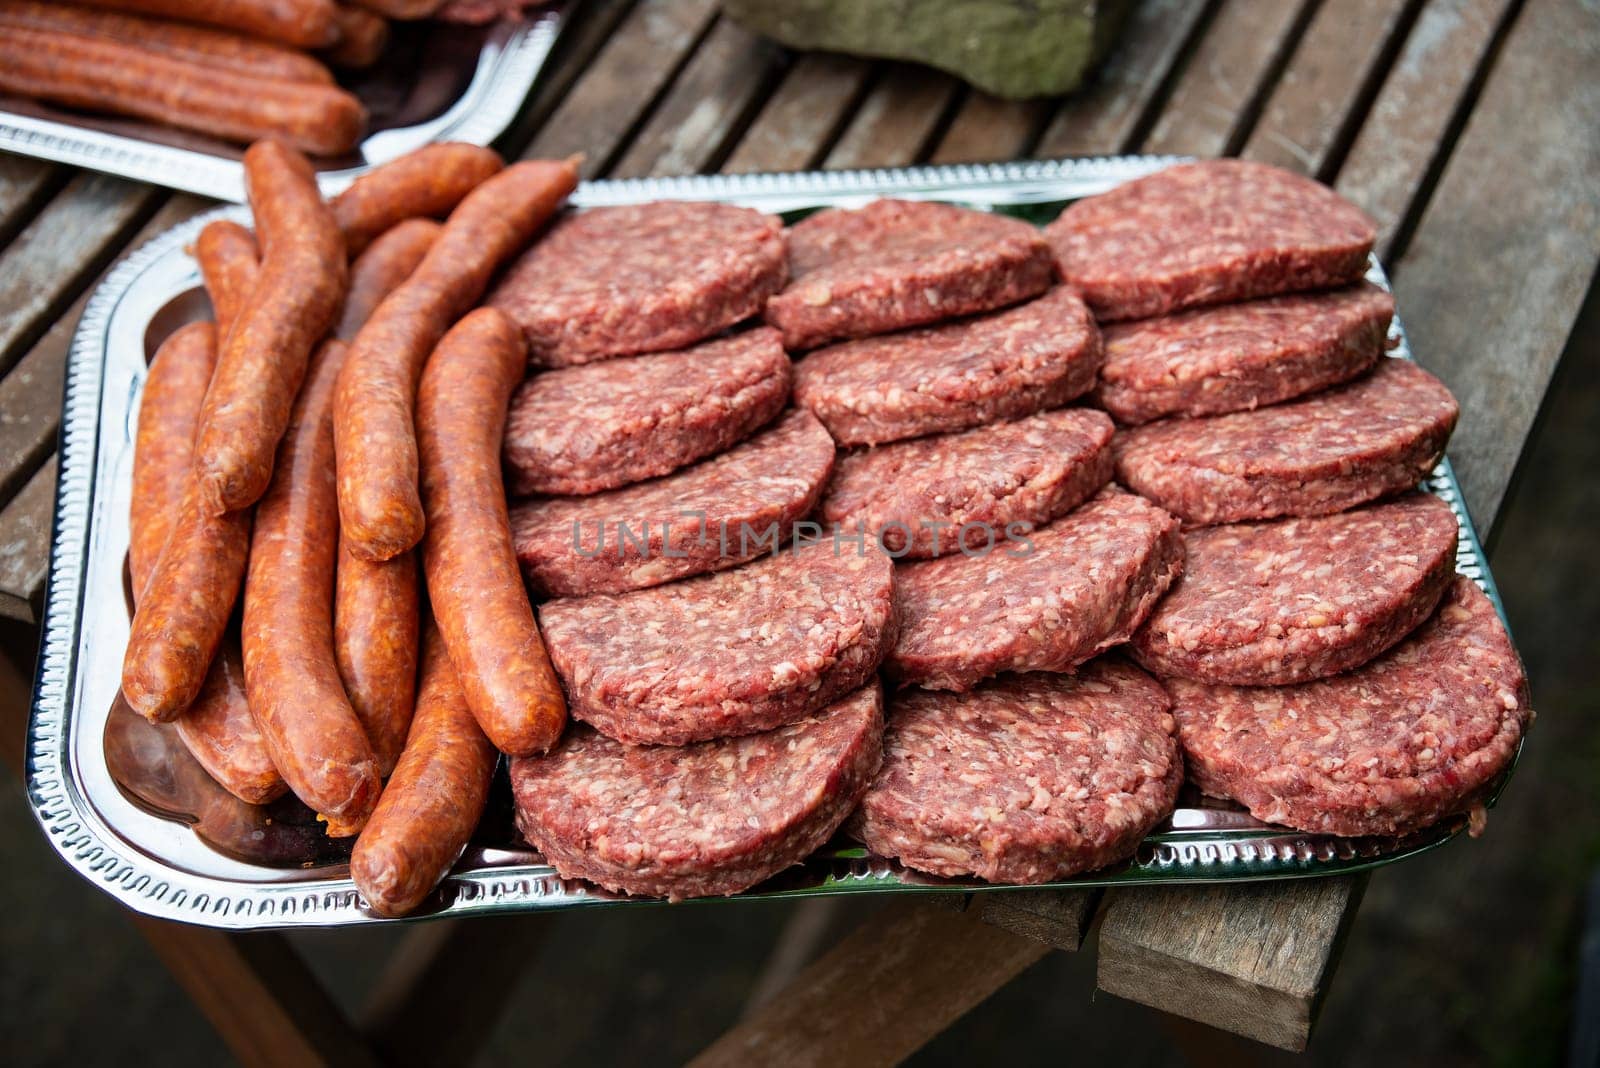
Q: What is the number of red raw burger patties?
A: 15